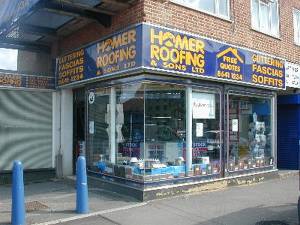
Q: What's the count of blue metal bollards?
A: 2